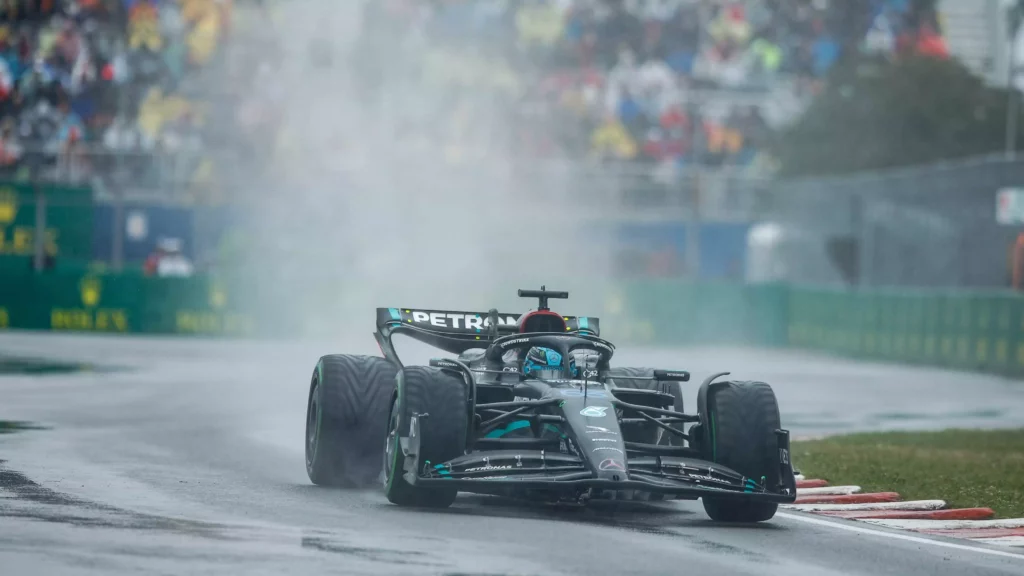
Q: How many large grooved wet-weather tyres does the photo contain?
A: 4